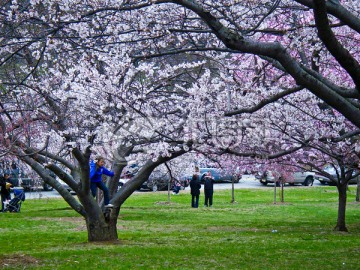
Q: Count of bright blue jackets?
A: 1